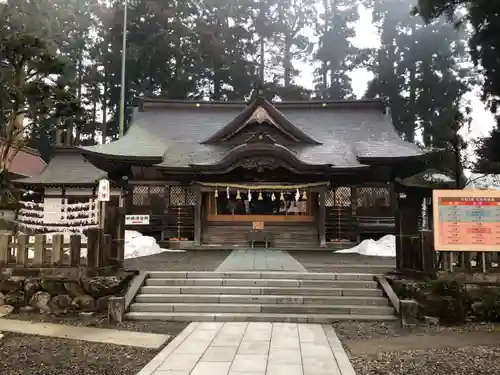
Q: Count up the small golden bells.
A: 5